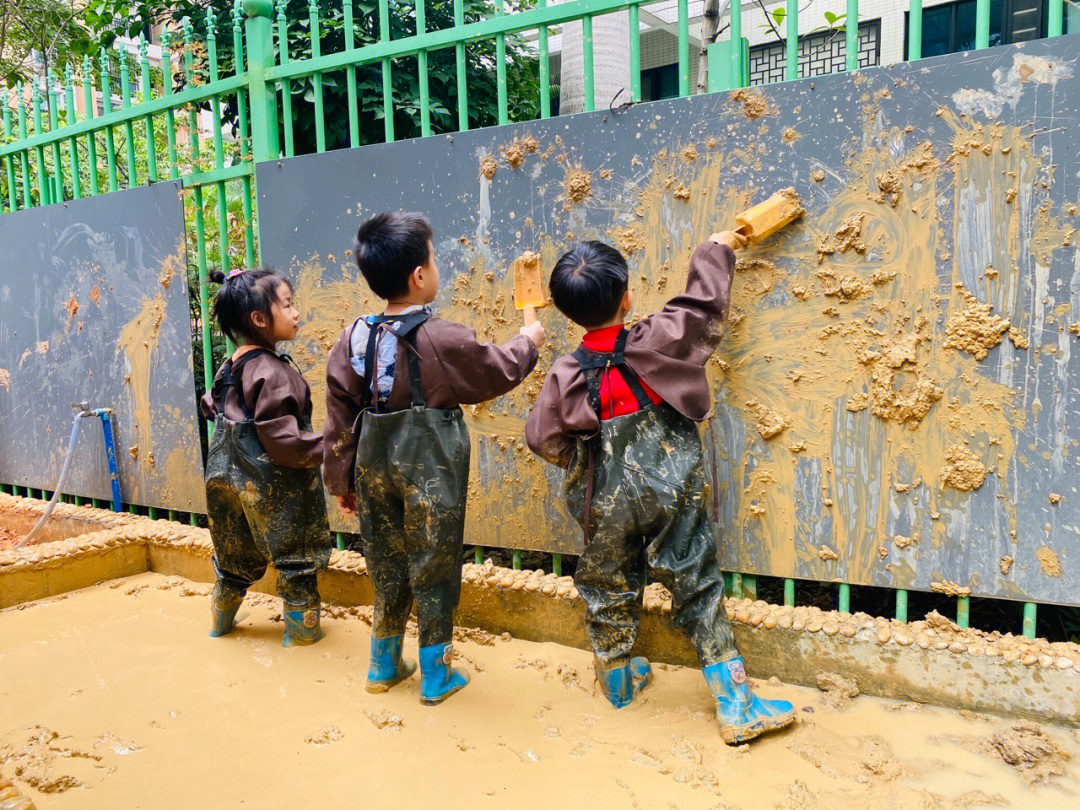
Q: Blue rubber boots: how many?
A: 6